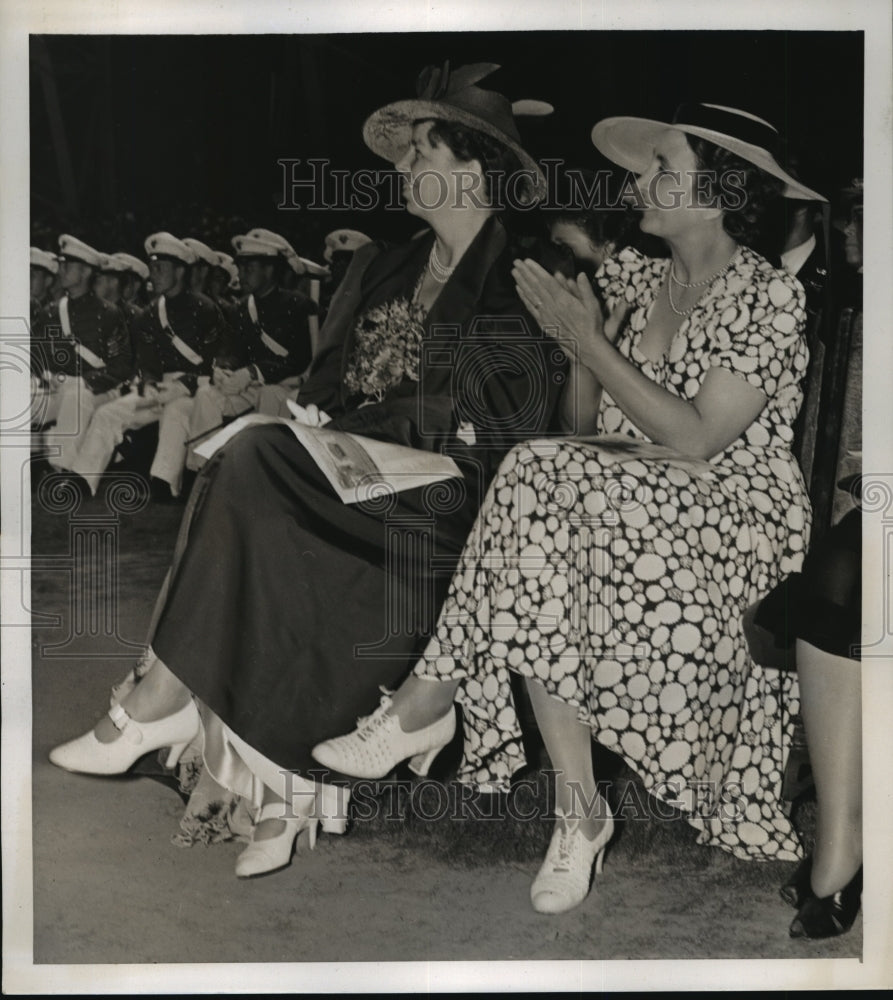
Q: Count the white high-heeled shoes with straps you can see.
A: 2